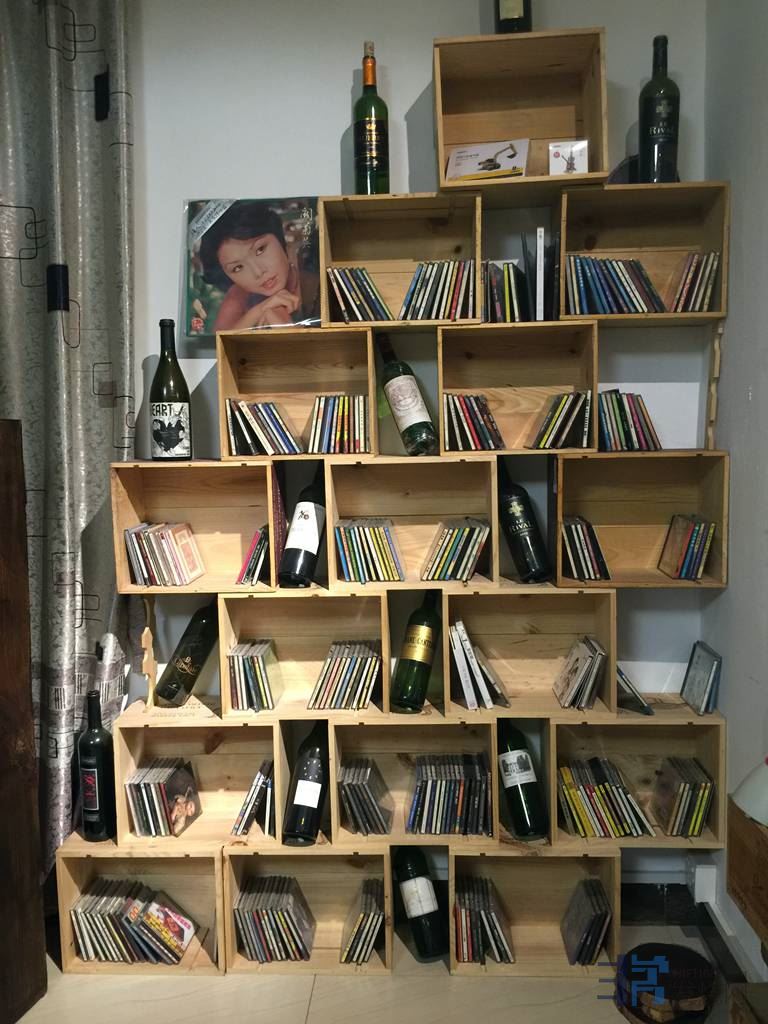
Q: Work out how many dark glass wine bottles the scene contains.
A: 13